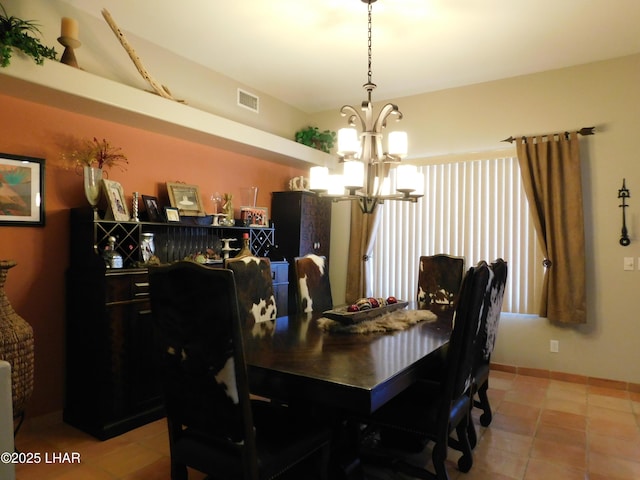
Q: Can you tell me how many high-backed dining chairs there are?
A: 6